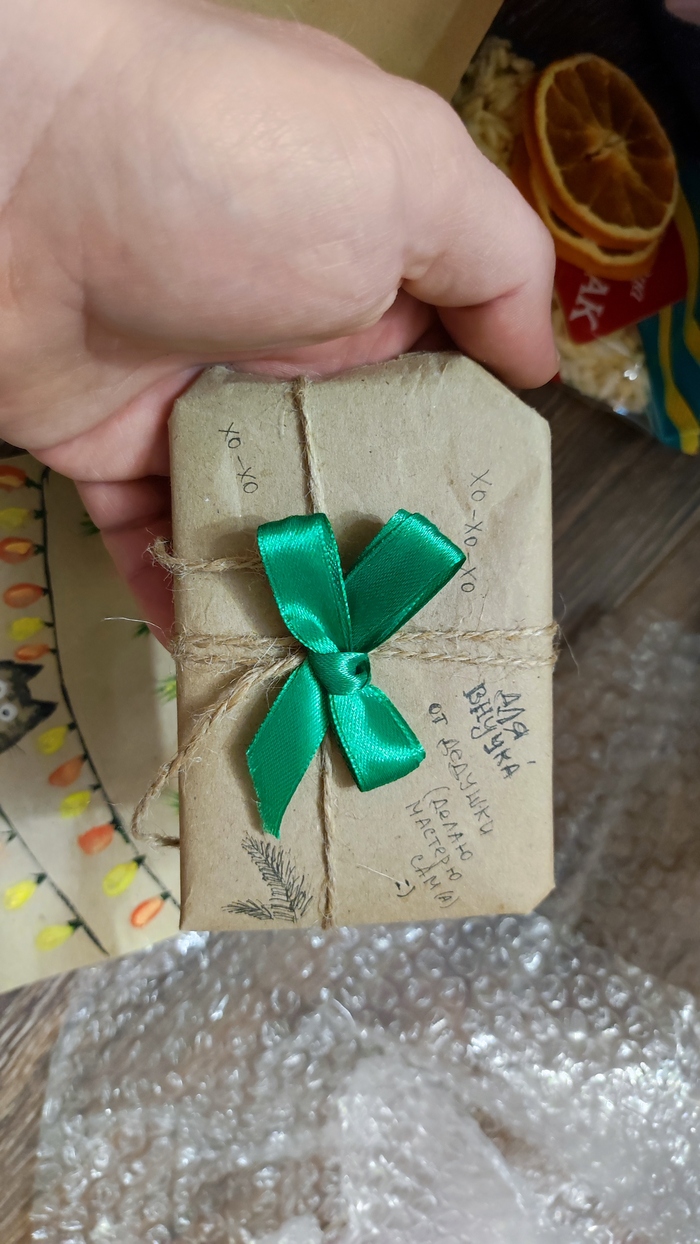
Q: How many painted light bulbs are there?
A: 14